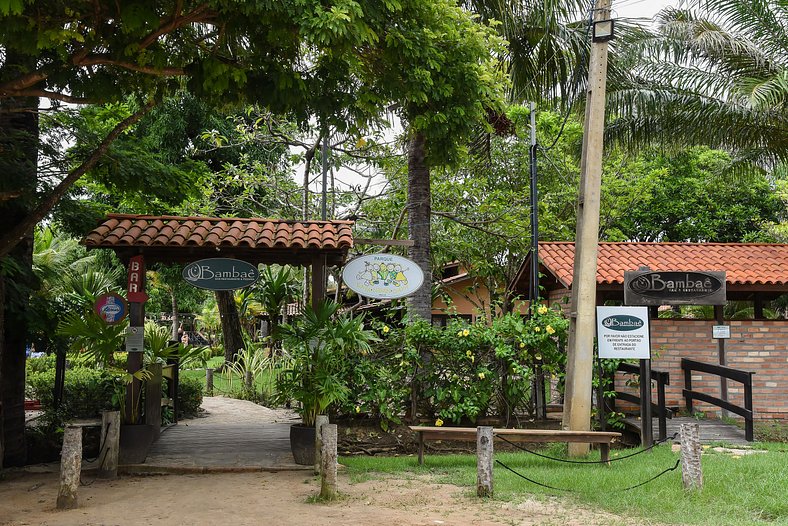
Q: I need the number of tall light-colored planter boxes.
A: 0